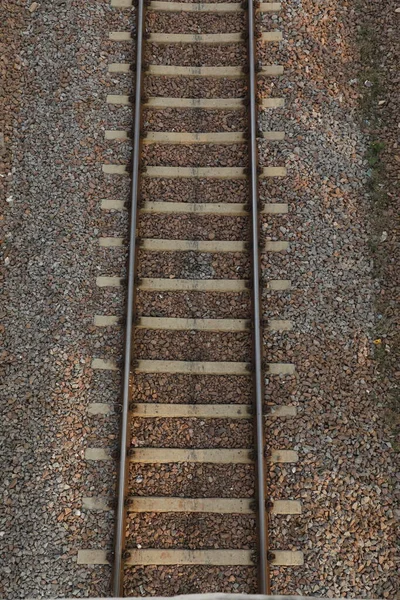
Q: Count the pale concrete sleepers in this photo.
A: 15